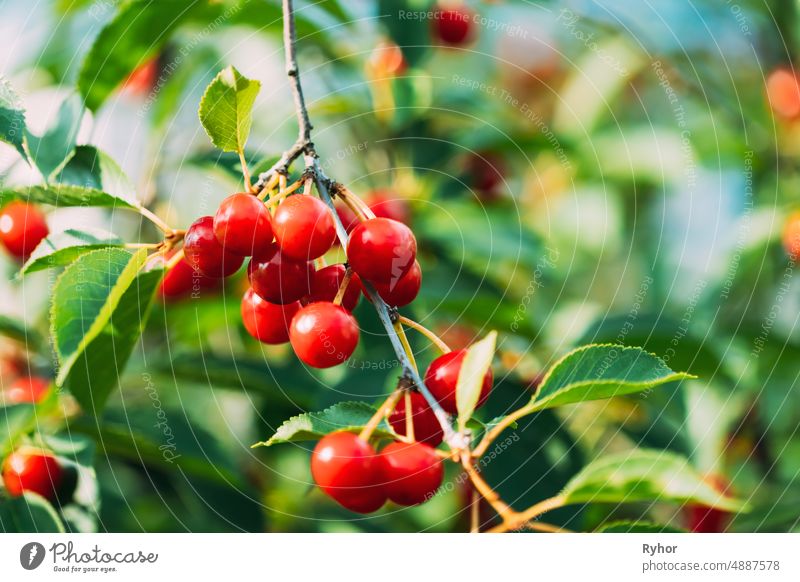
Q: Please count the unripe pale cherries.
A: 0